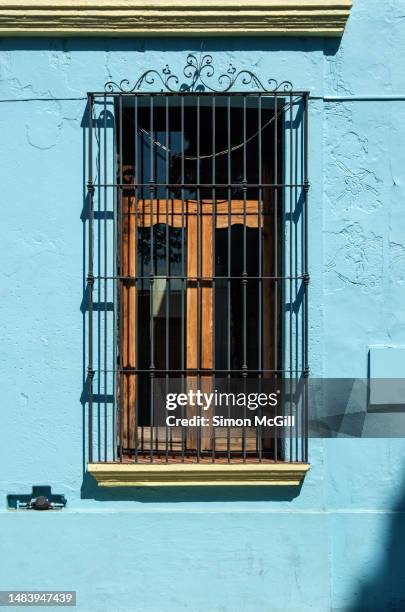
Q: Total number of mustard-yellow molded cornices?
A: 2